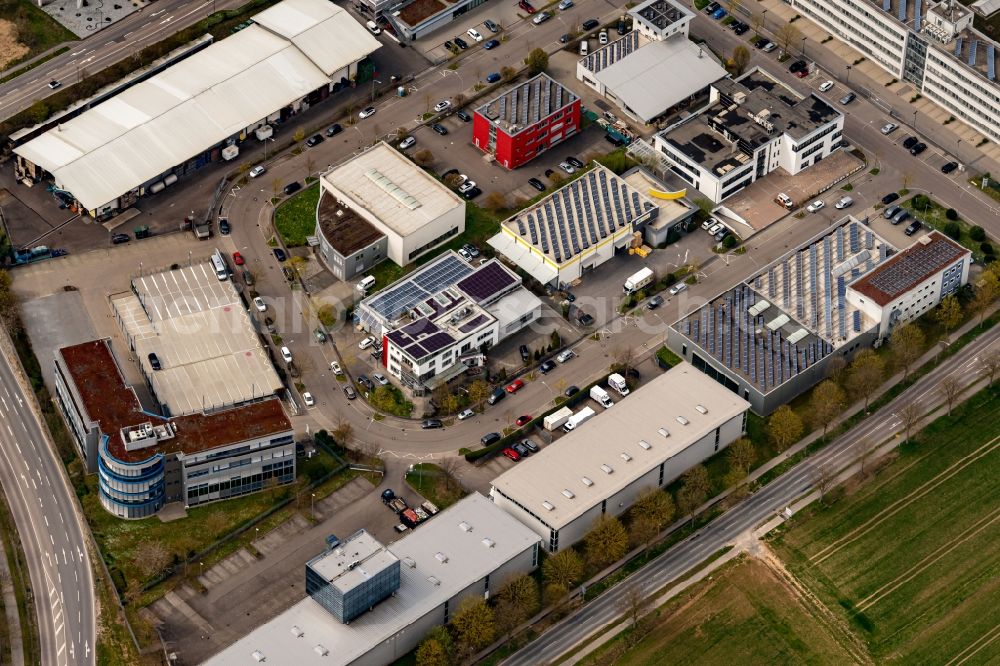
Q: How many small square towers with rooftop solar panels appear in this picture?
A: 1